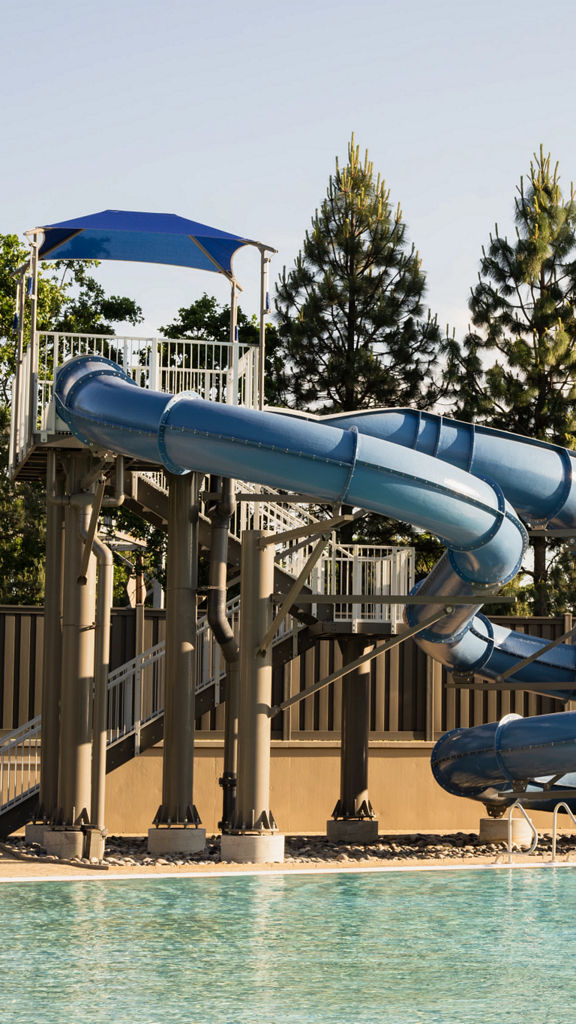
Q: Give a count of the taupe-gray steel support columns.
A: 5